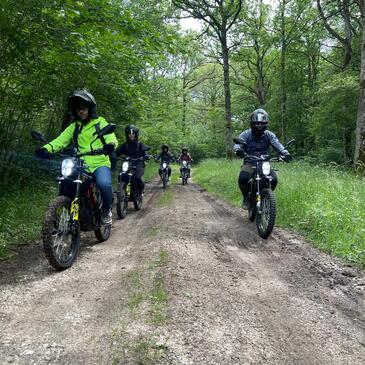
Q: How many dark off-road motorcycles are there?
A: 5